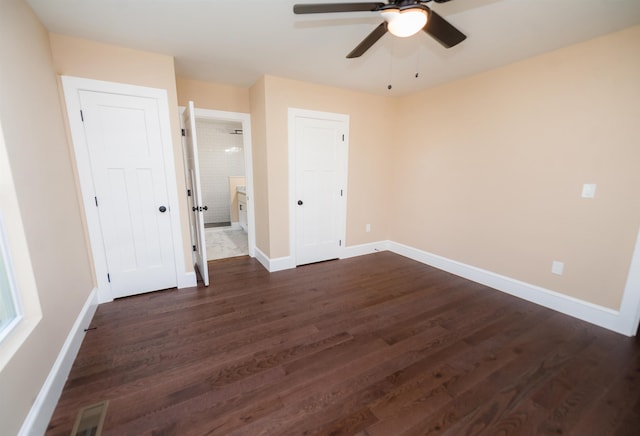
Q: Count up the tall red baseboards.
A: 0